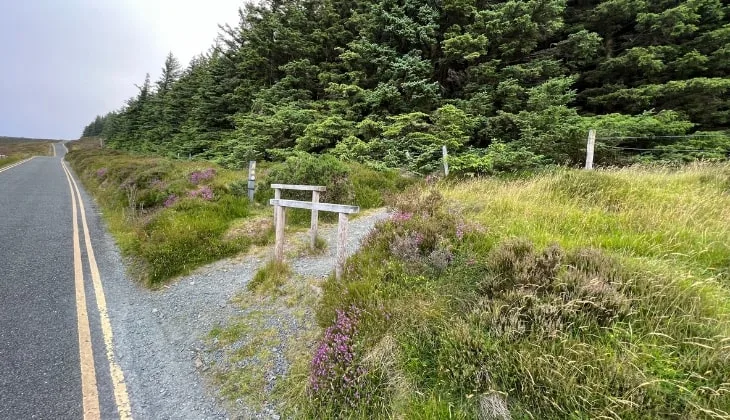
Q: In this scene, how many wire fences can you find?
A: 1